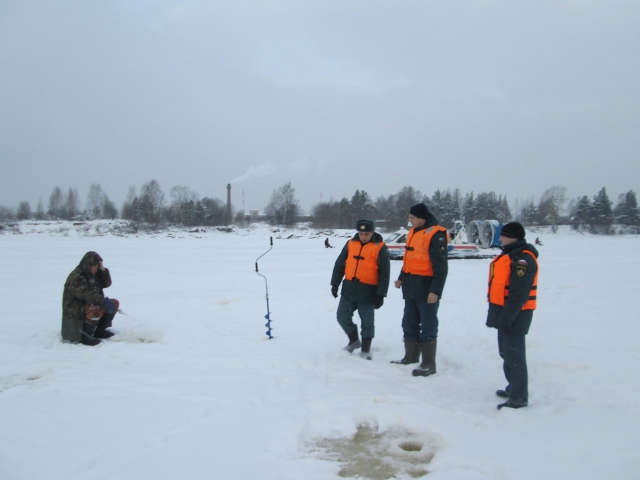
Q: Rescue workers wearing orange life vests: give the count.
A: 3